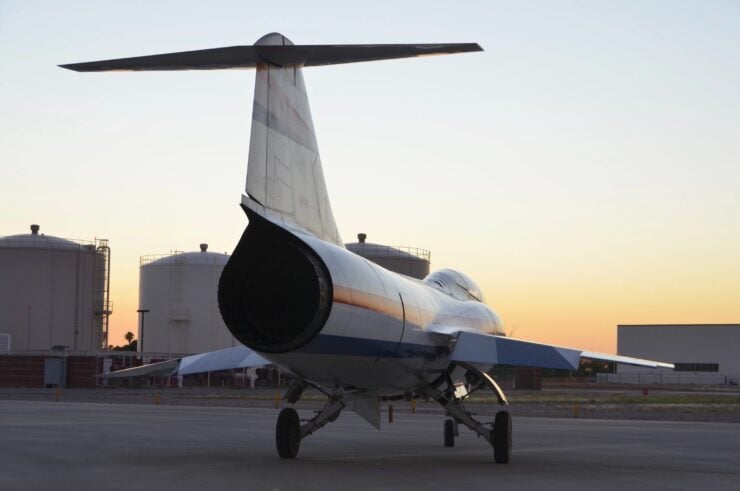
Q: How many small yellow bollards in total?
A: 5